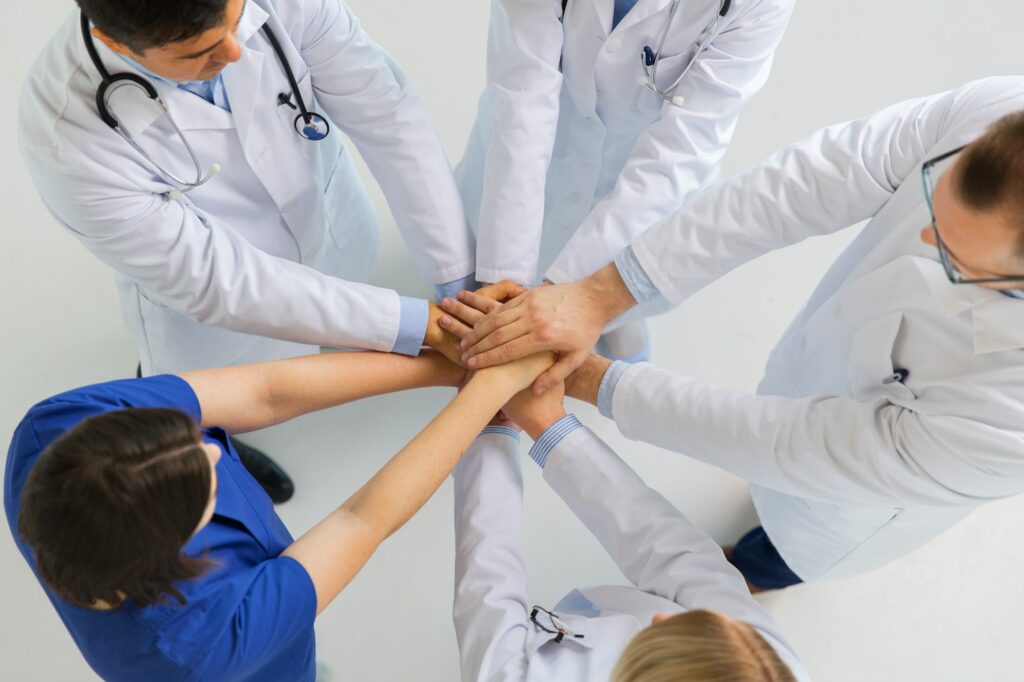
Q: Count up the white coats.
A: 4